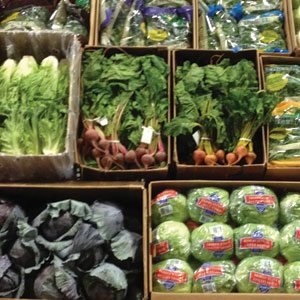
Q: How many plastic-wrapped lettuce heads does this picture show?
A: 12